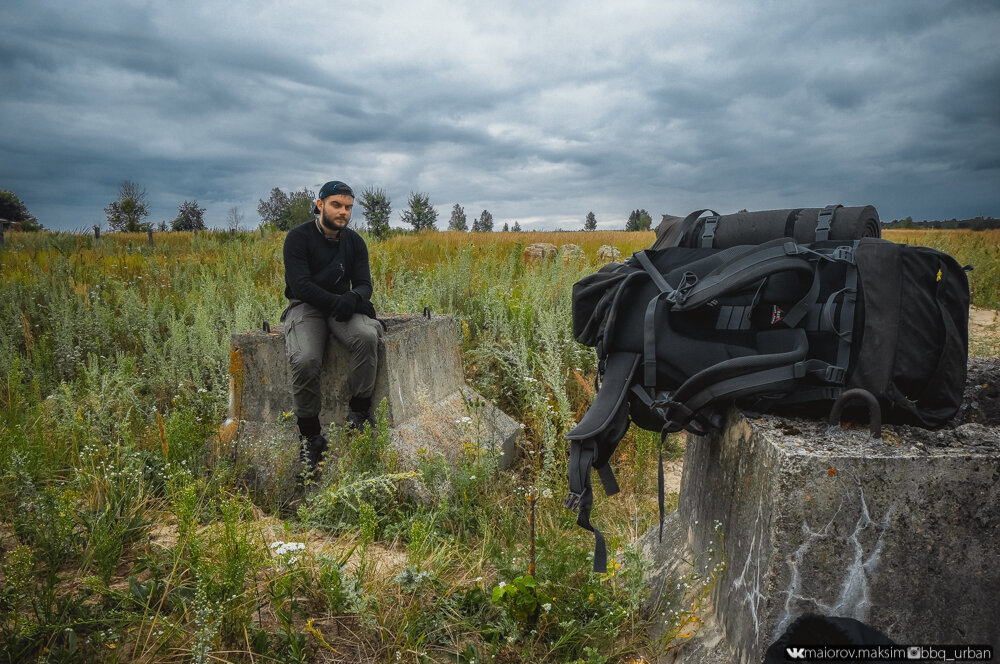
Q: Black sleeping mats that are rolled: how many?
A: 1